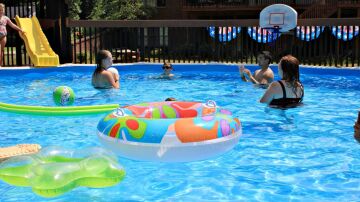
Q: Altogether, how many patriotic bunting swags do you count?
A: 4